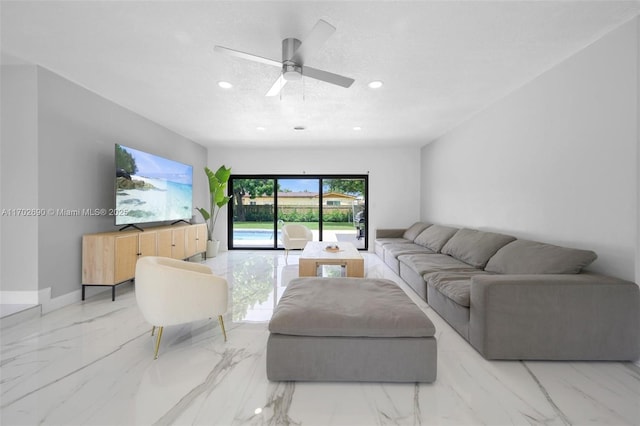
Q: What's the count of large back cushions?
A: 4